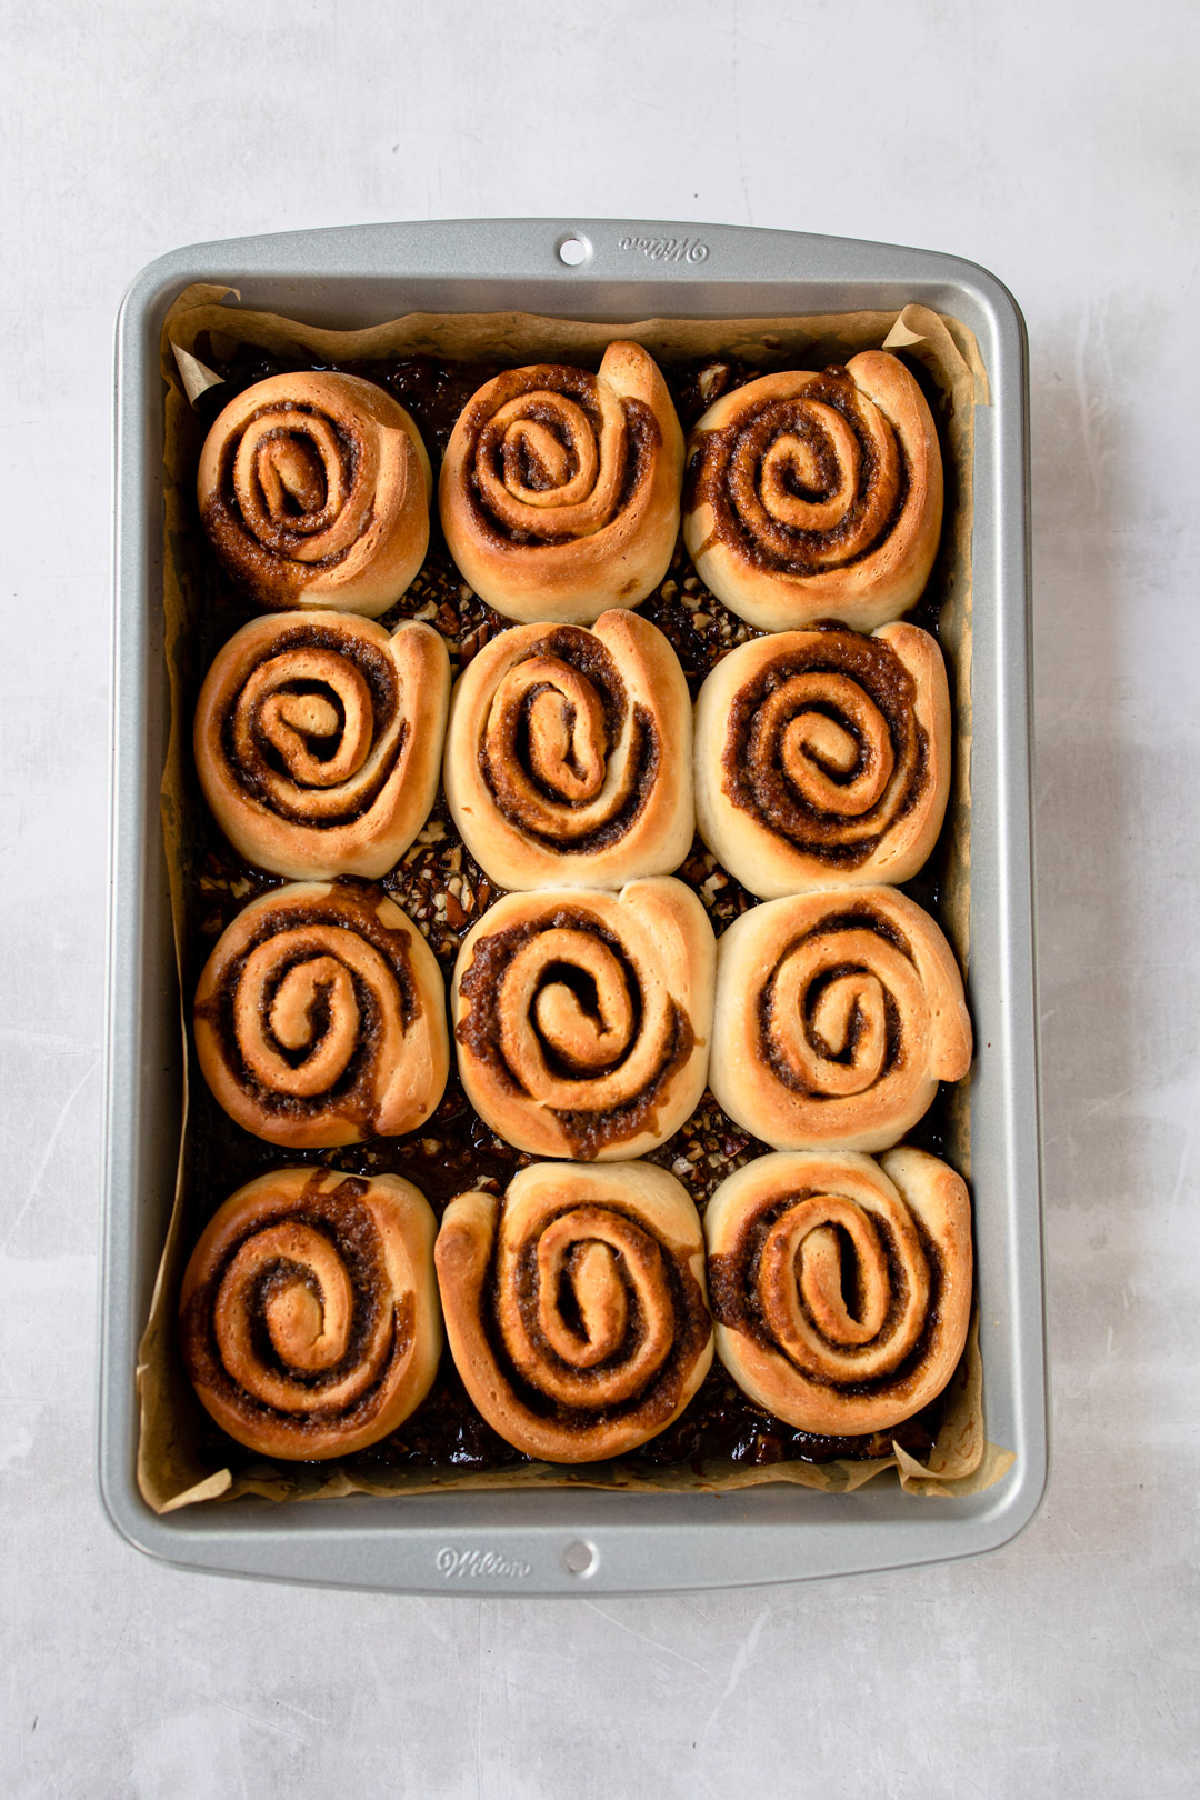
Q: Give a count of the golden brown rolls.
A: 12